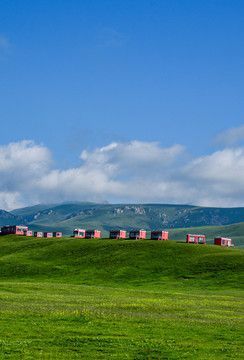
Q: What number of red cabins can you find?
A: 12